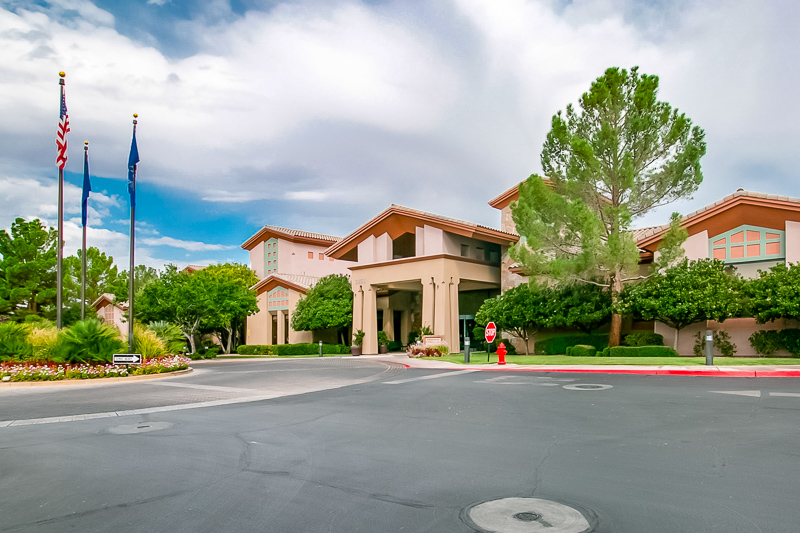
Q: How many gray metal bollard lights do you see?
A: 3